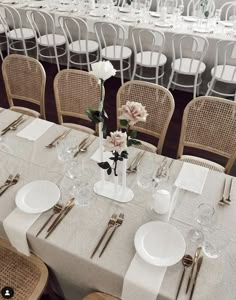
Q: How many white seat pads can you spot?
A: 8